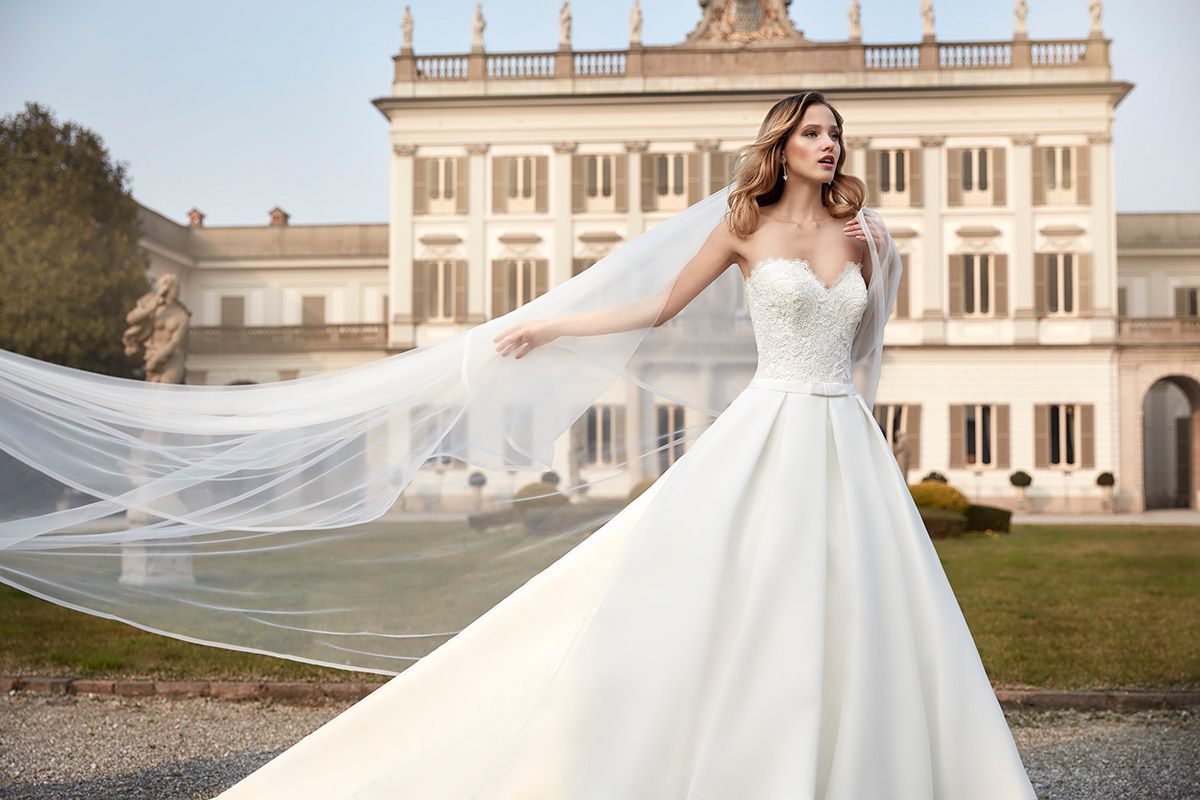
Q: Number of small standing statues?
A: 8